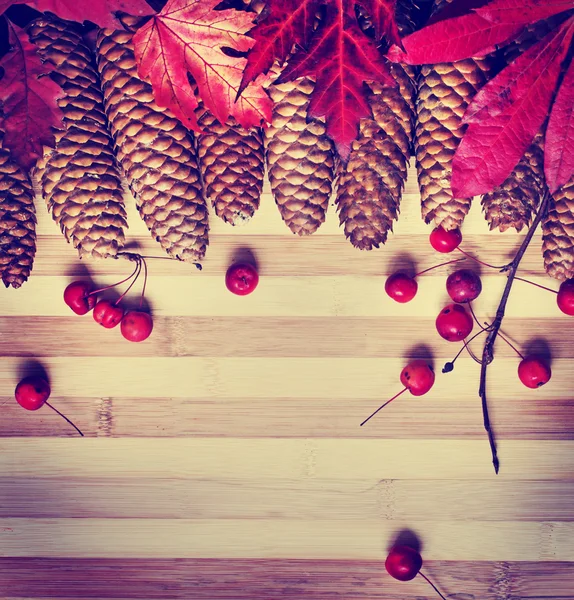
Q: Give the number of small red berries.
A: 13